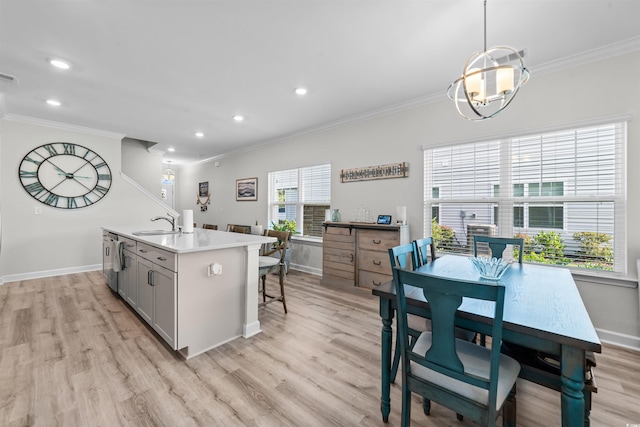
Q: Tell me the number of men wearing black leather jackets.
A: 0